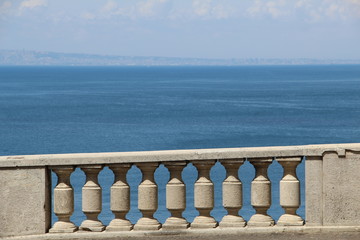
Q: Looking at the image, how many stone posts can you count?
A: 9